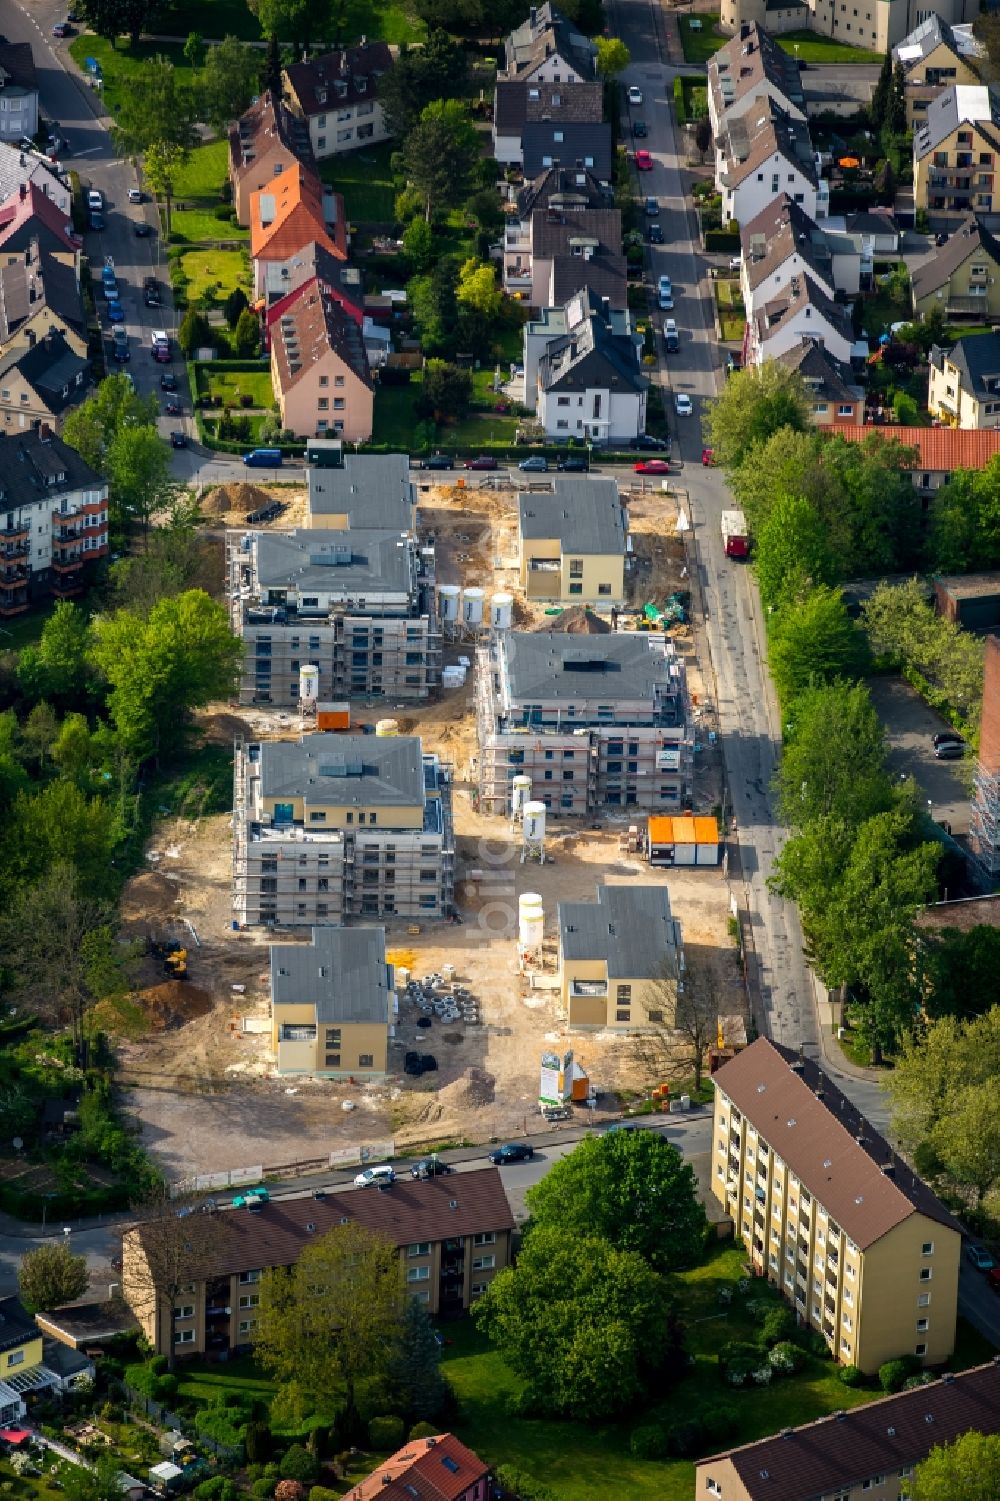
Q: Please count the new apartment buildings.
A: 7